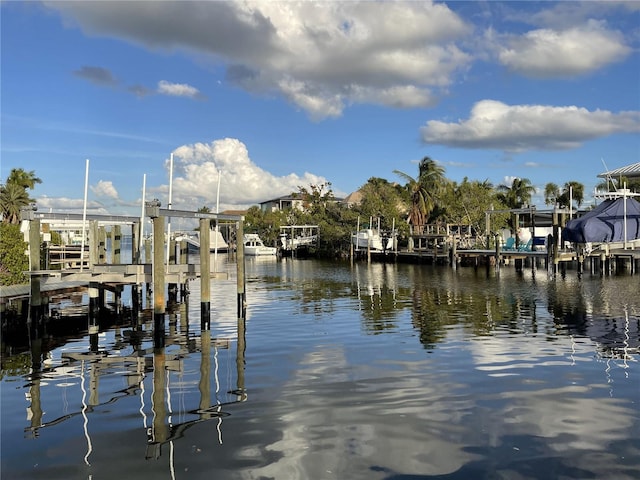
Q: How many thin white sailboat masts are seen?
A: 4